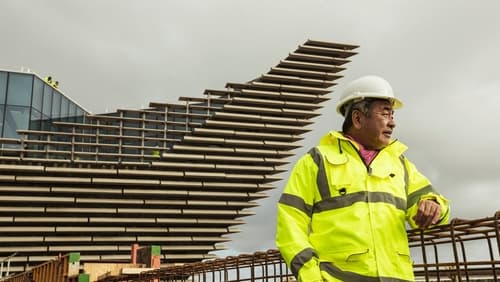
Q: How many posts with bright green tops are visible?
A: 3